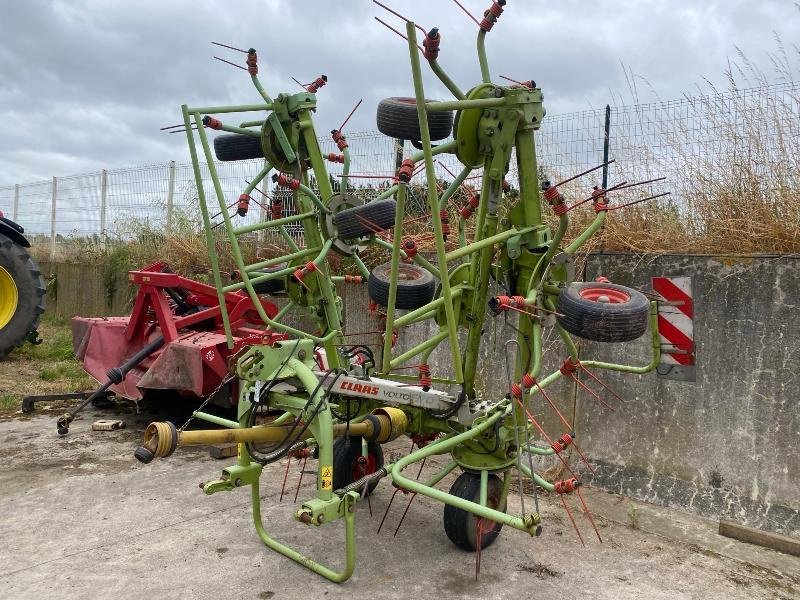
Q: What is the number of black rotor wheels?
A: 8